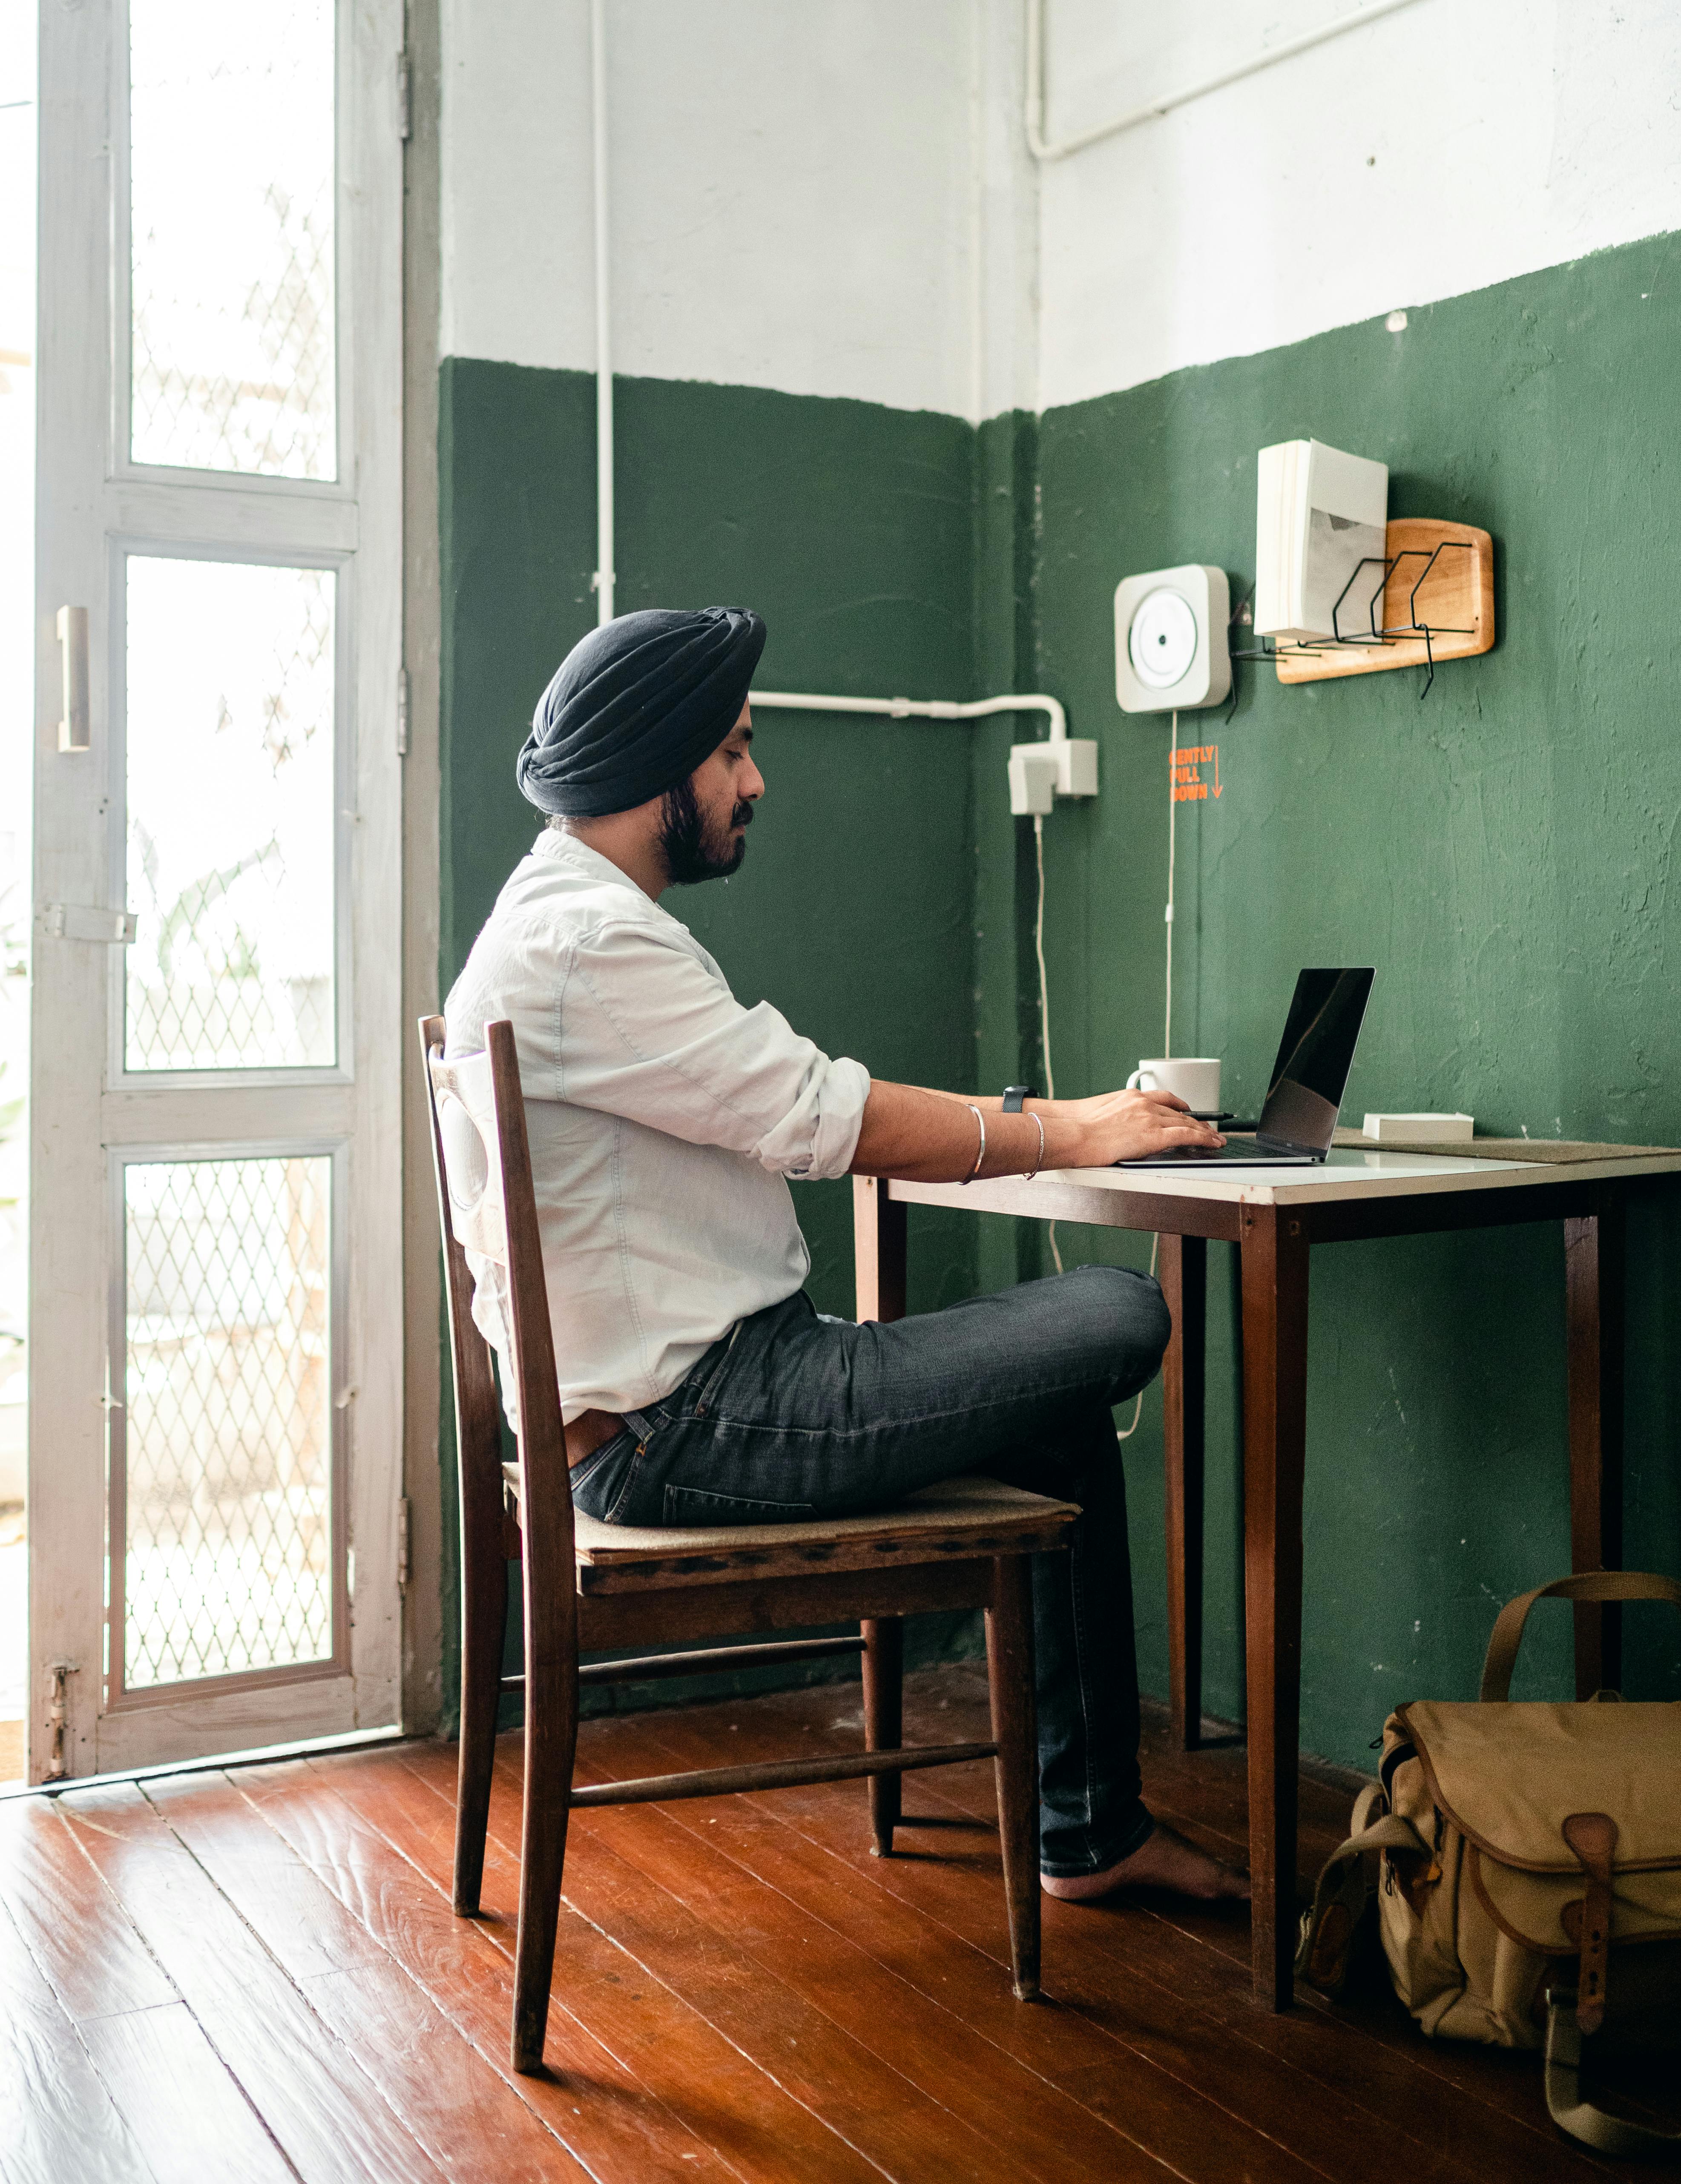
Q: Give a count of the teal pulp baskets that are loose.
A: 0